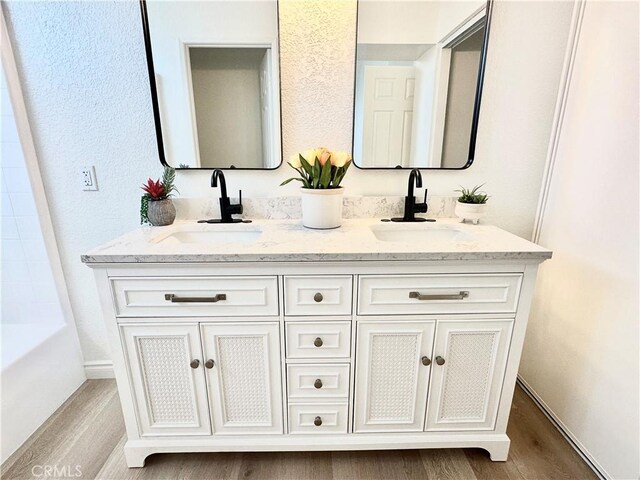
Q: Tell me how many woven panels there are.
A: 4